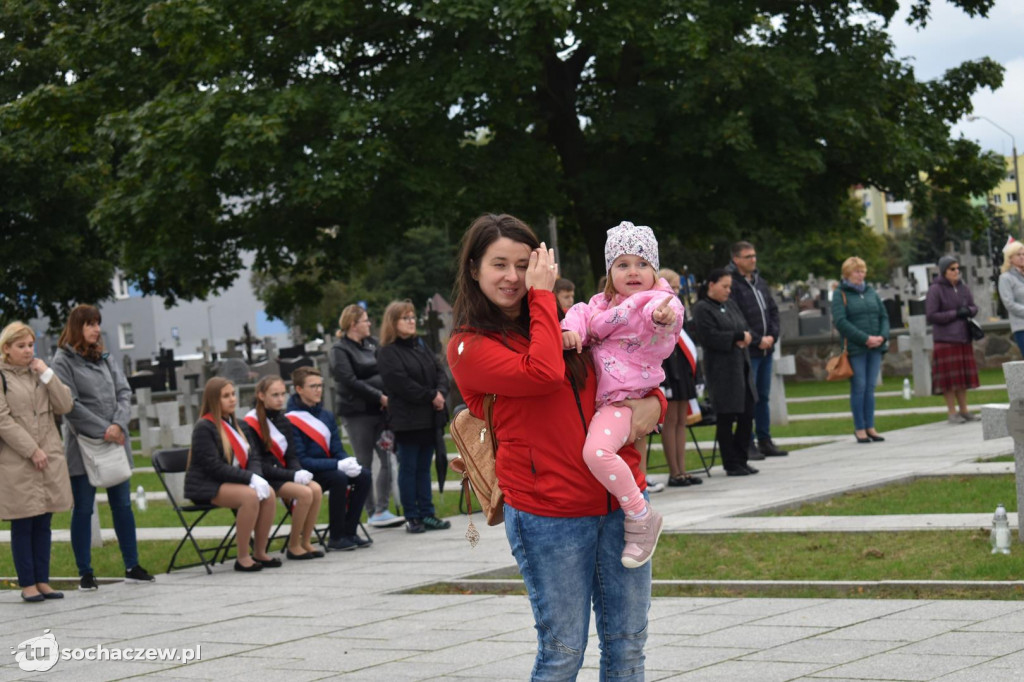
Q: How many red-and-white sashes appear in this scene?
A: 4